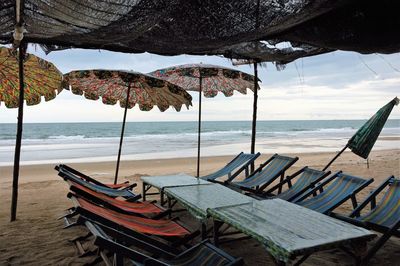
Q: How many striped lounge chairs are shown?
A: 10